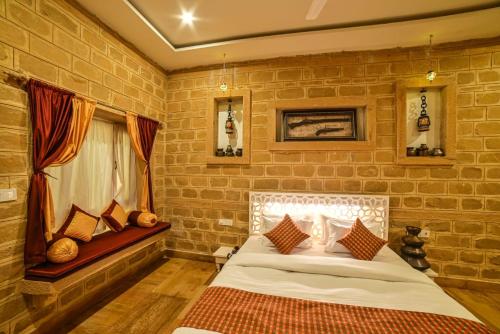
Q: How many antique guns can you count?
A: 2